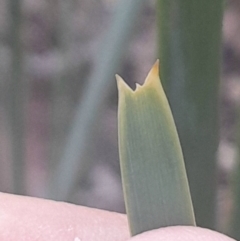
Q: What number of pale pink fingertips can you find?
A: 2